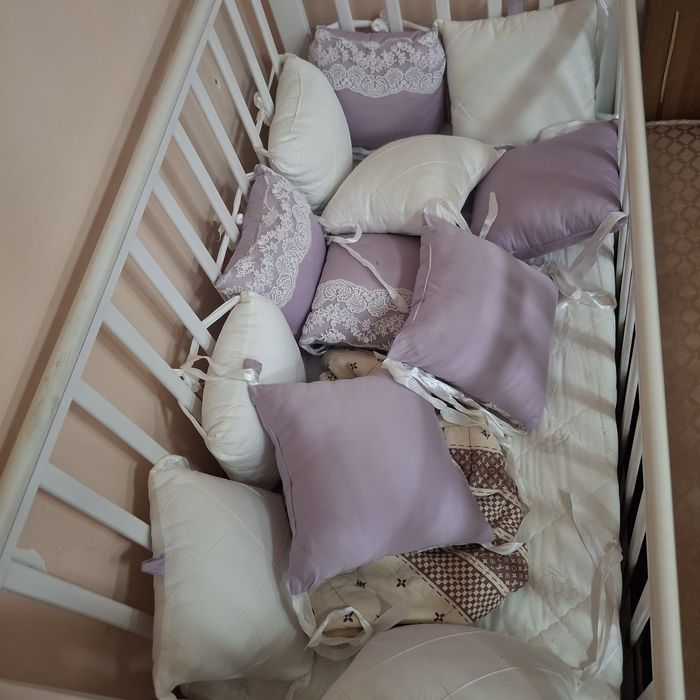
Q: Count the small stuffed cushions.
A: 12